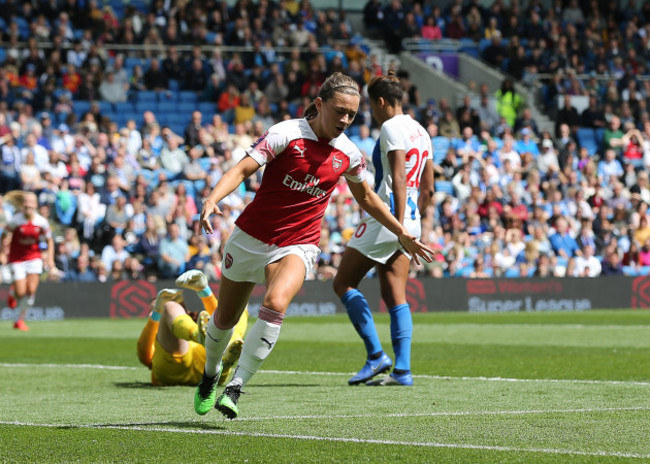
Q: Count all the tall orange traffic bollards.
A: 0